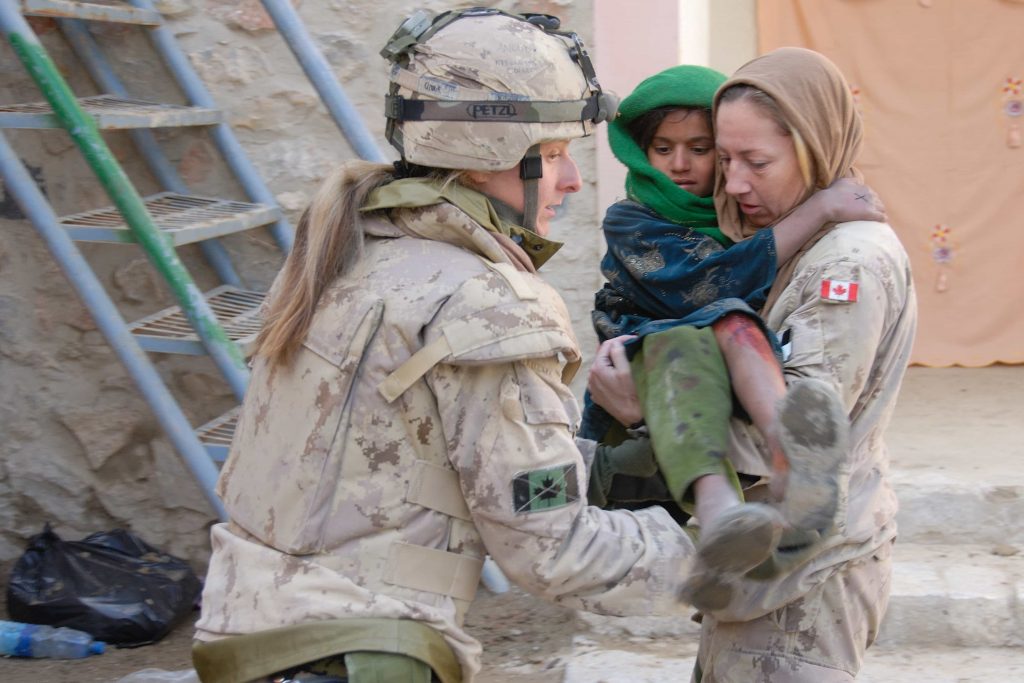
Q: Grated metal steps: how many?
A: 5